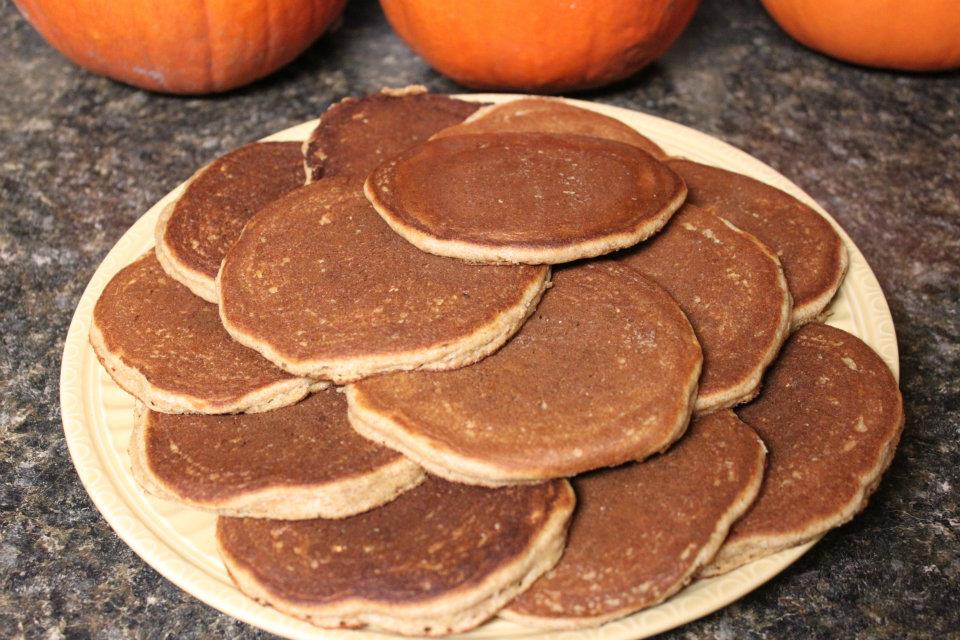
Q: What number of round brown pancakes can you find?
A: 13